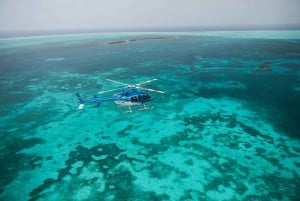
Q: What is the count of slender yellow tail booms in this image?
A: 0